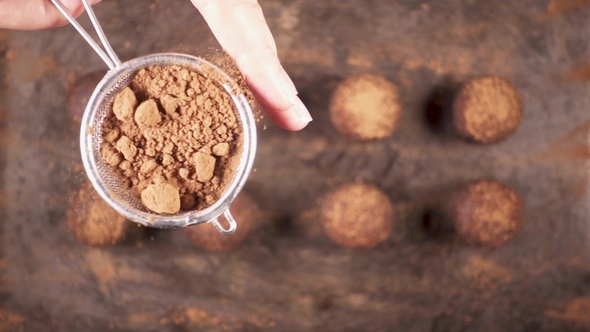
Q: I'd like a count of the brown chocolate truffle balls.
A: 7